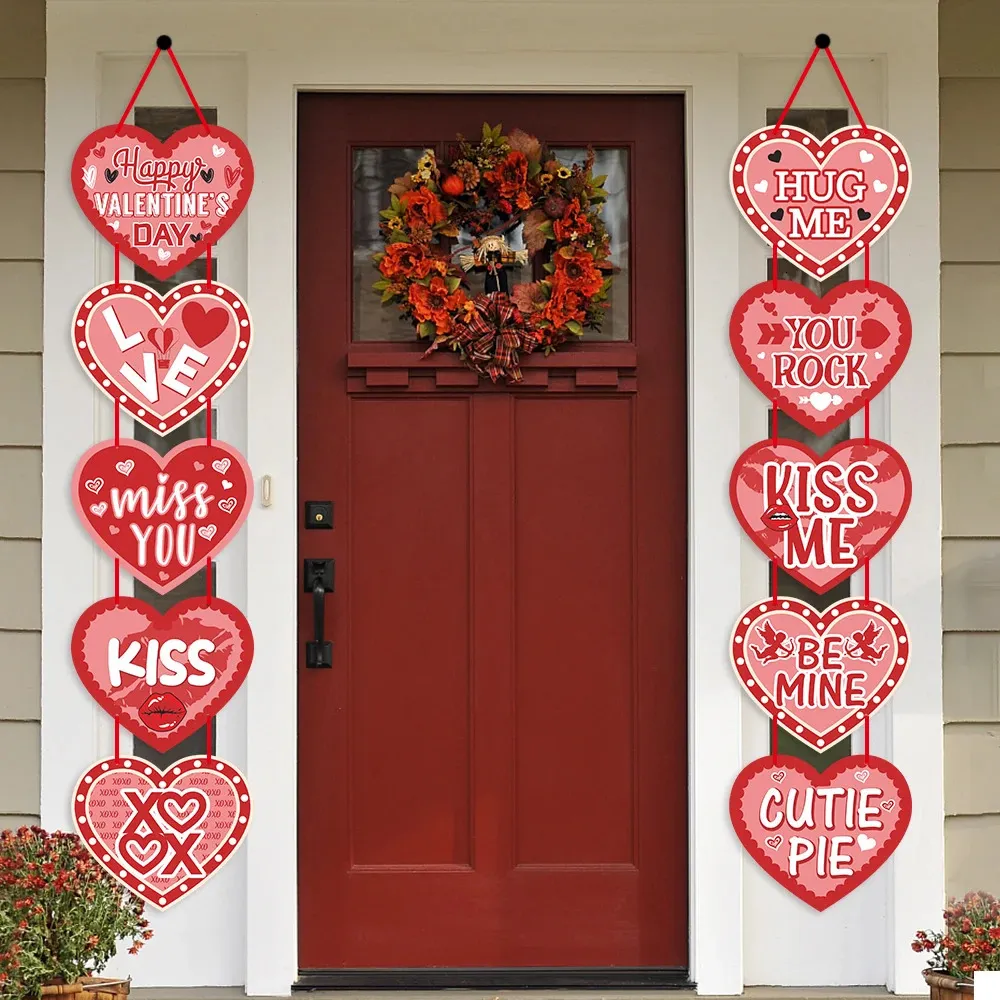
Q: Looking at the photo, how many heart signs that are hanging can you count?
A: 10